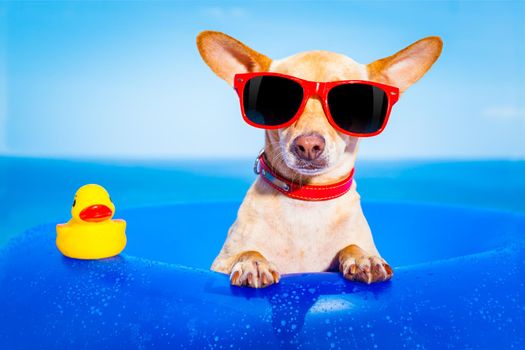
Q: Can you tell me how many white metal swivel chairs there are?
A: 0